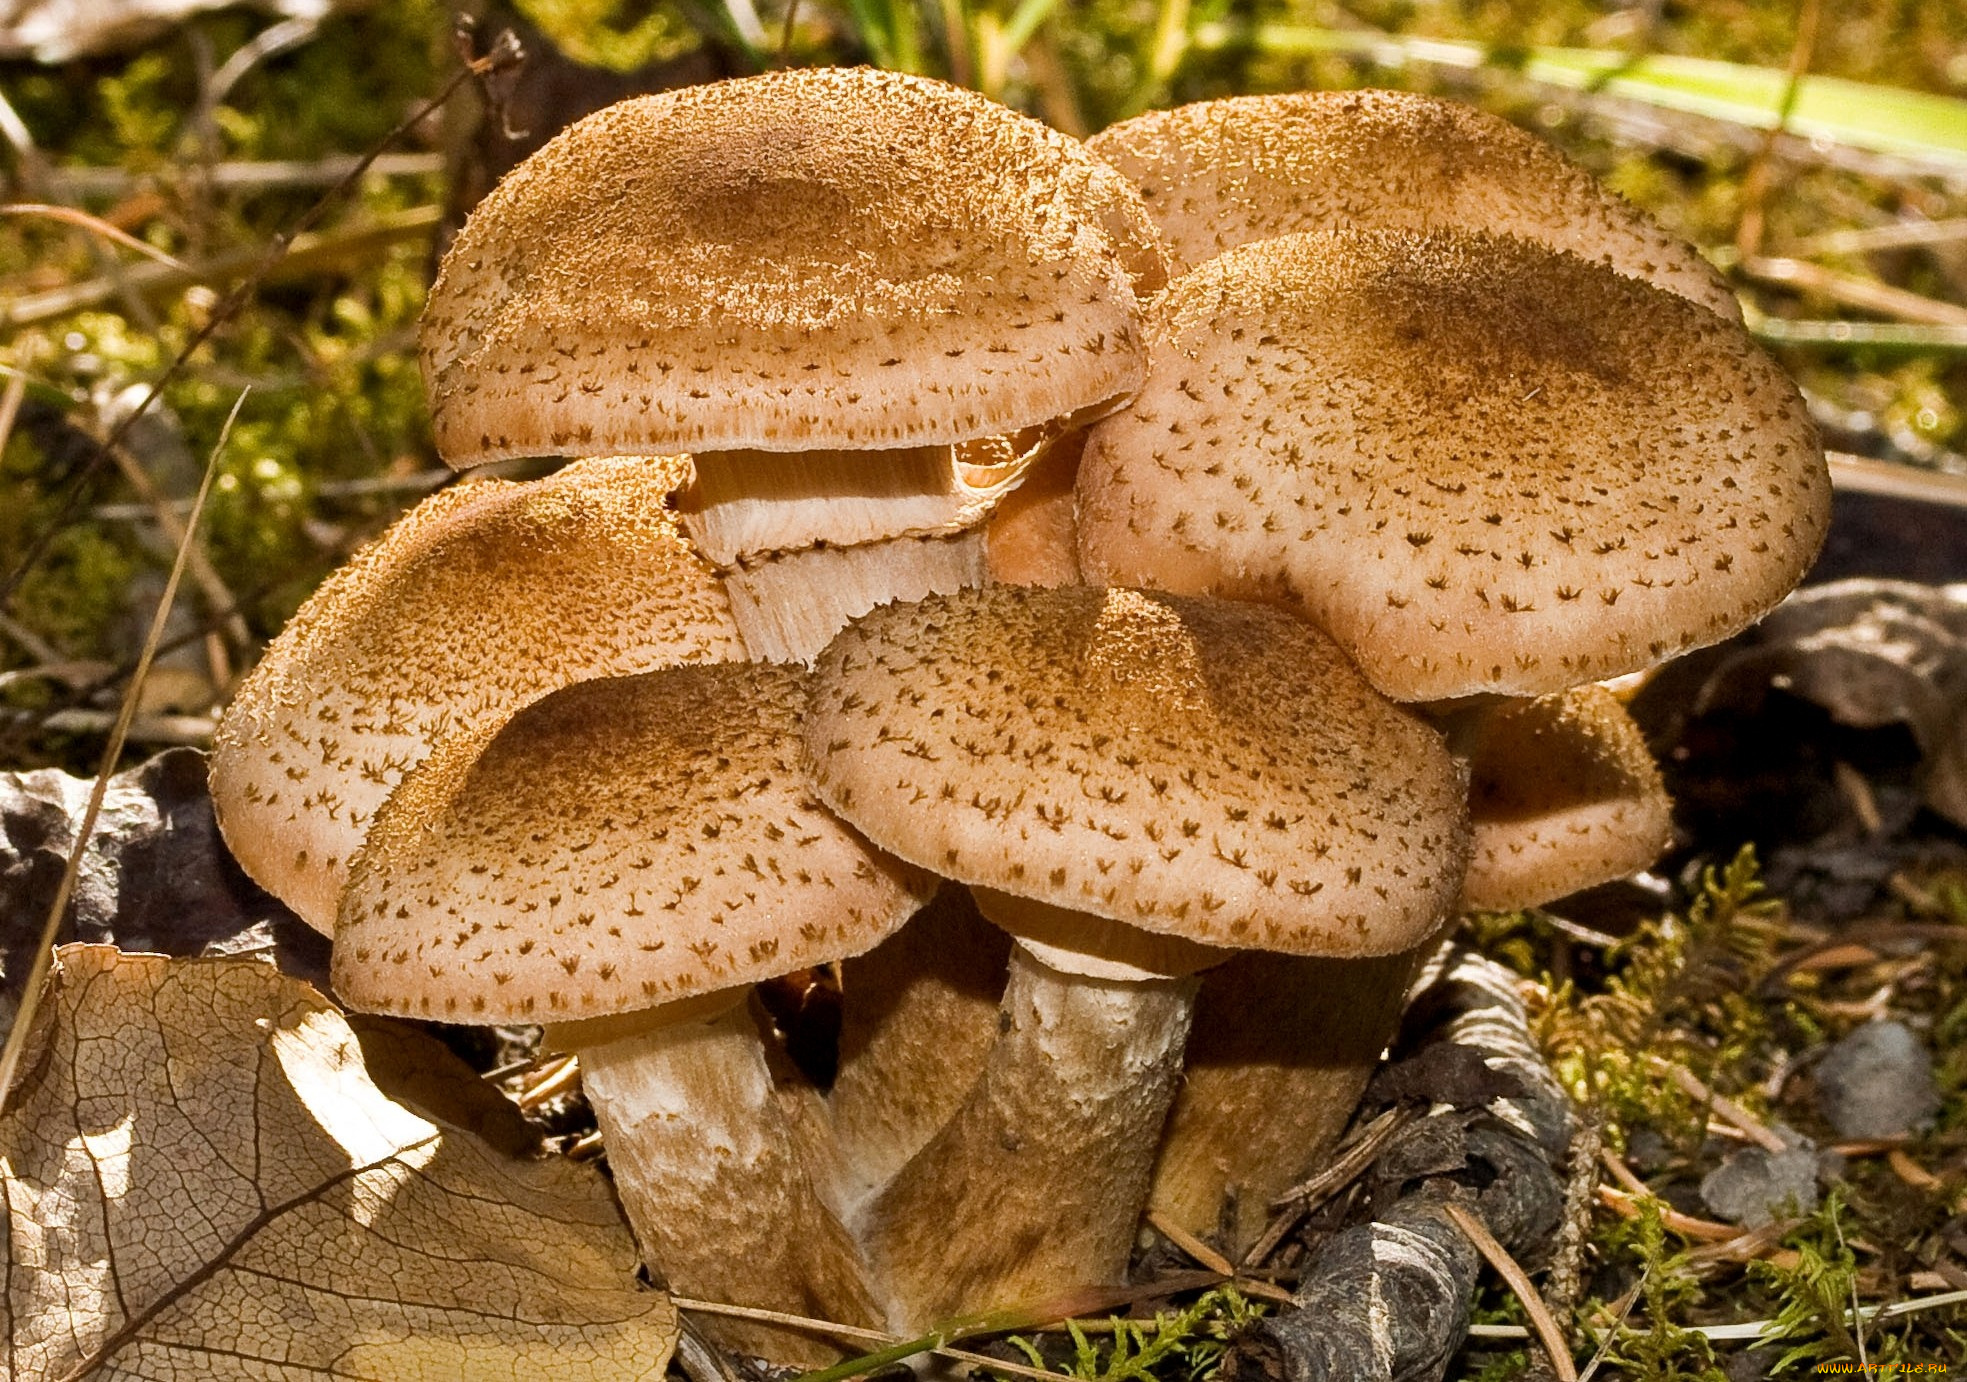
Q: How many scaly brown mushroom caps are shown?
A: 7